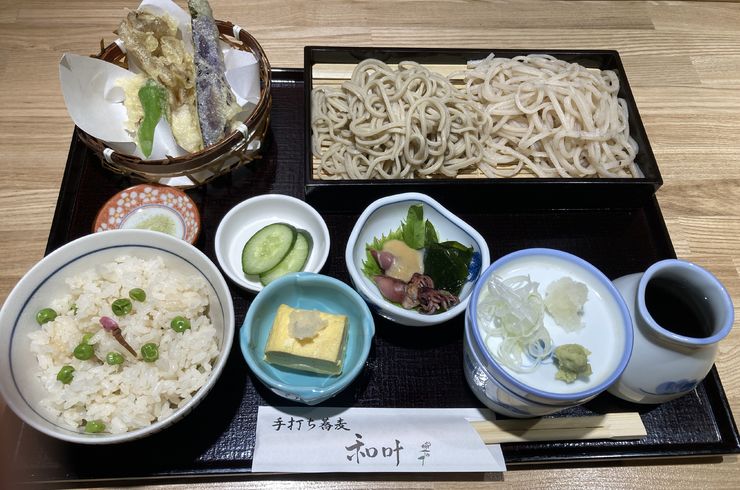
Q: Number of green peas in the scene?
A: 10